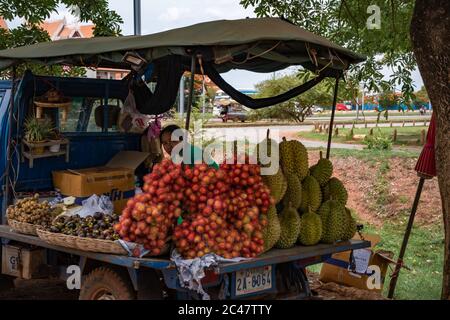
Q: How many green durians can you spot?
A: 12